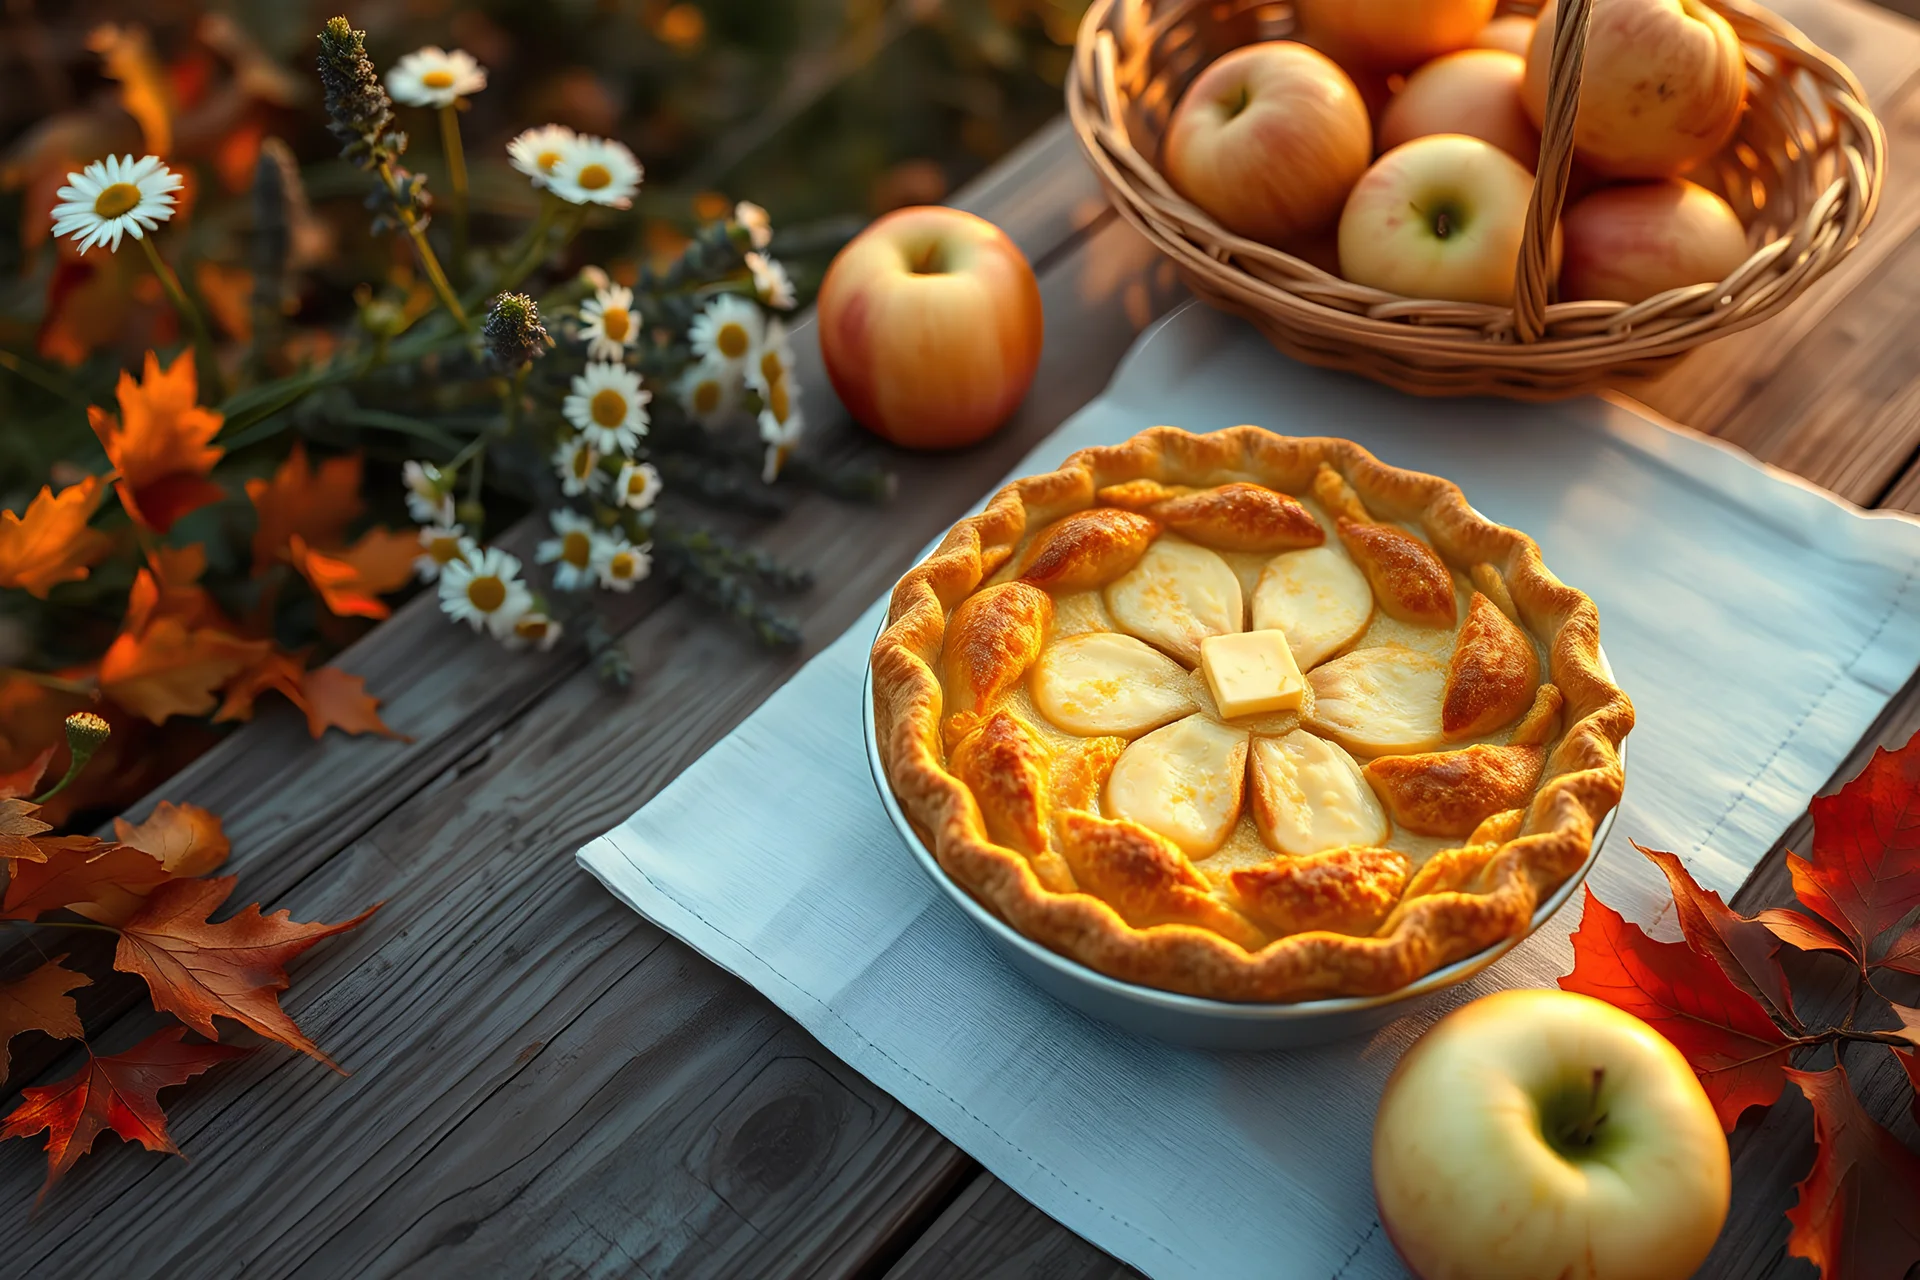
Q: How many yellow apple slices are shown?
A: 6